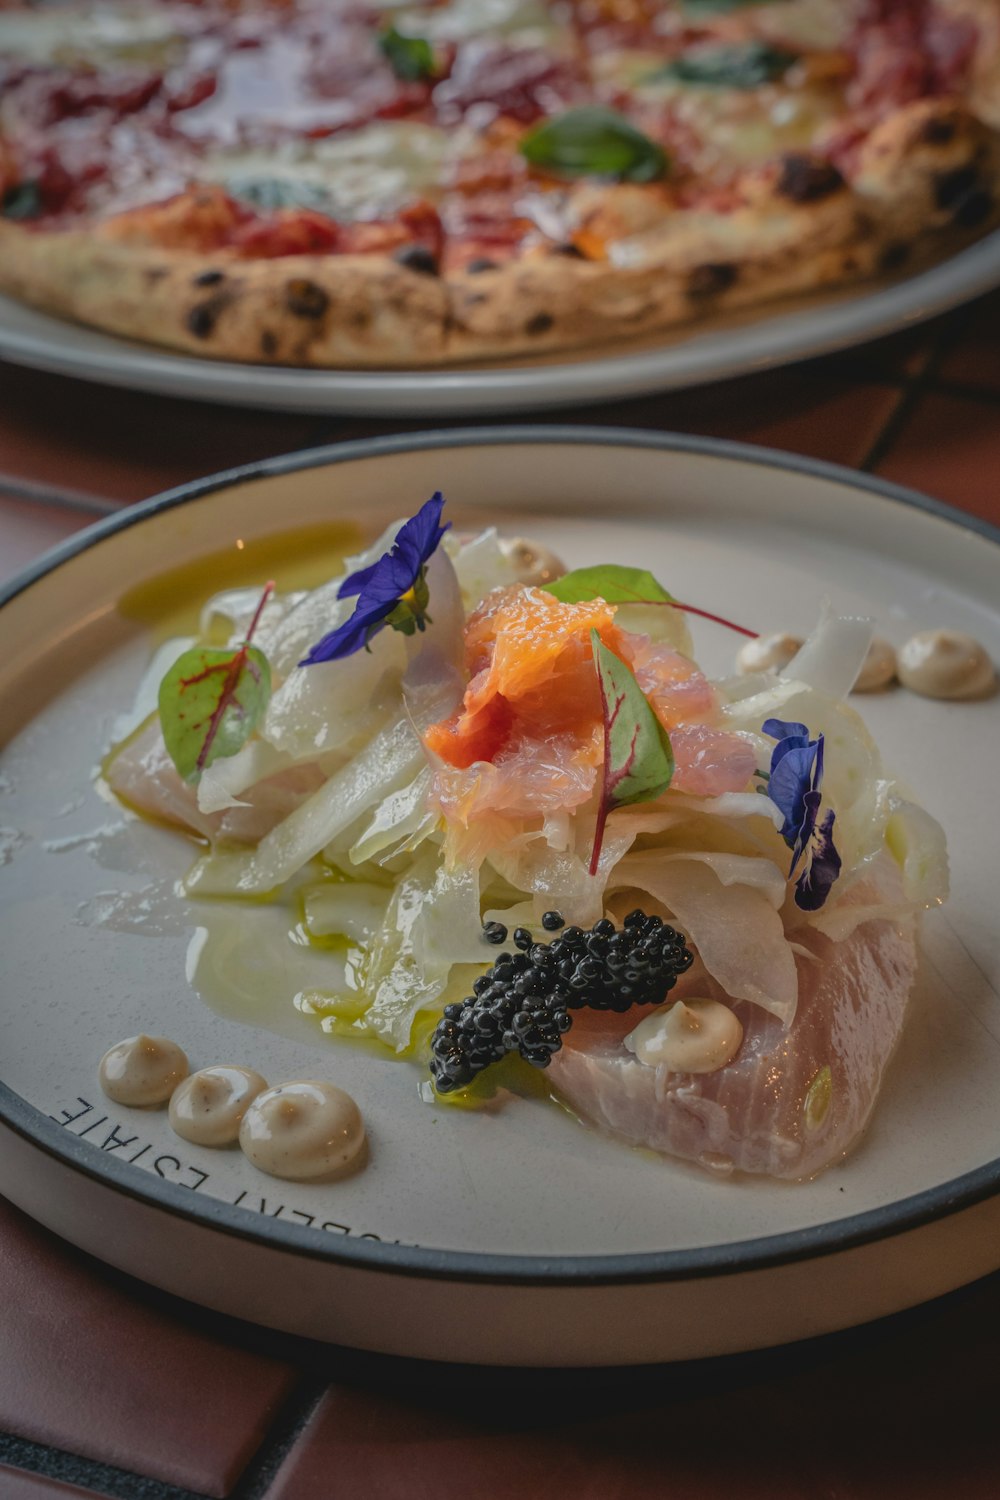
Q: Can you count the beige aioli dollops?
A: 8